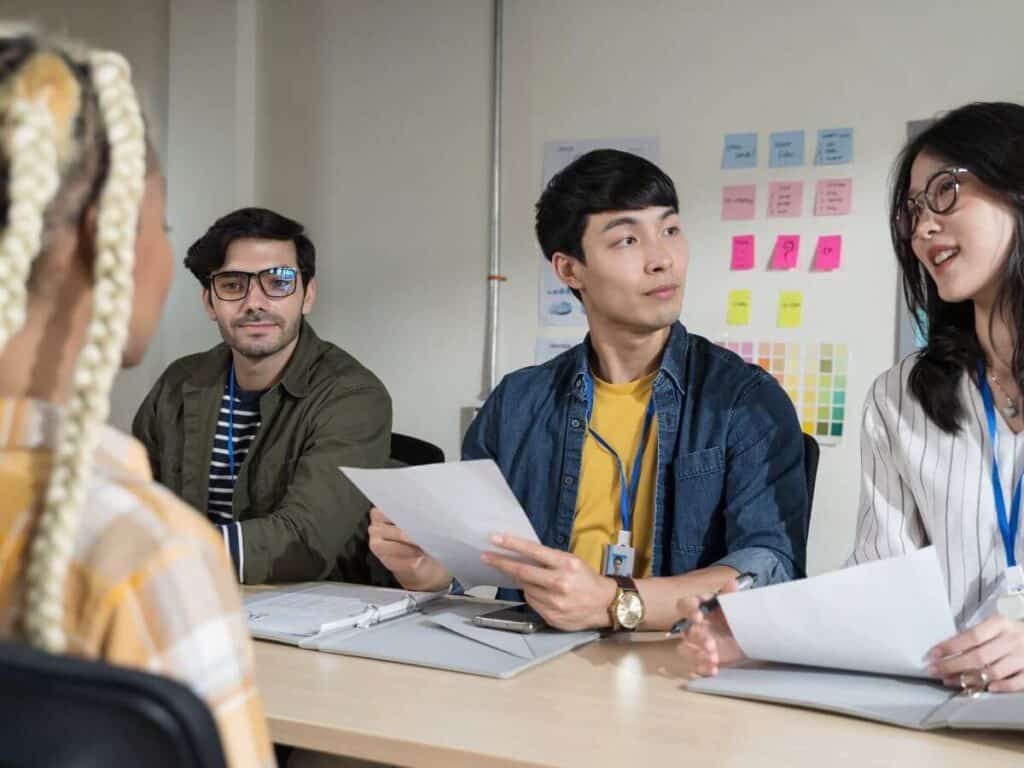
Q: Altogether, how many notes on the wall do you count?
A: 11